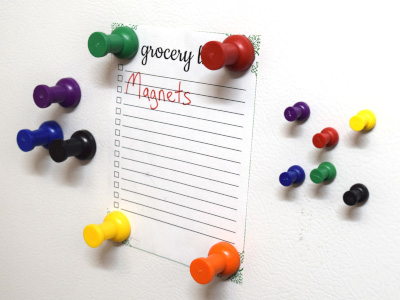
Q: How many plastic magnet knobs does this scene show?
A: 13